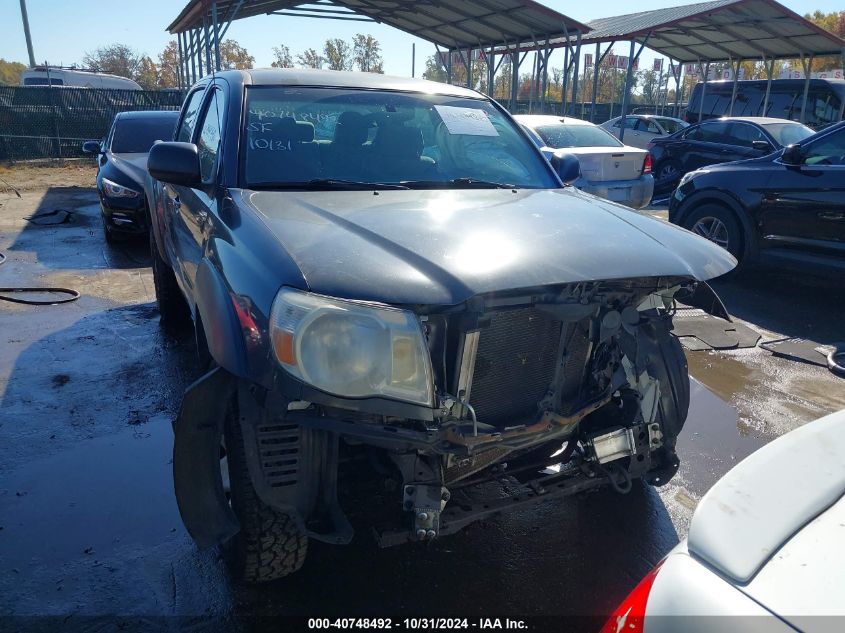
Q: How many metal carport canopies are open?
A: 2